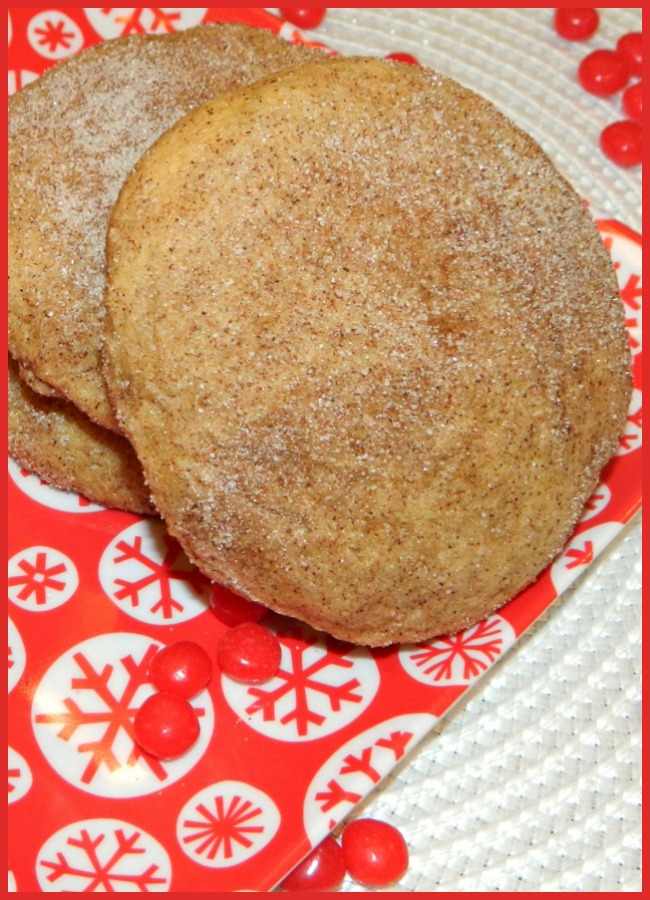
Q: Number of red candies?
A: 13